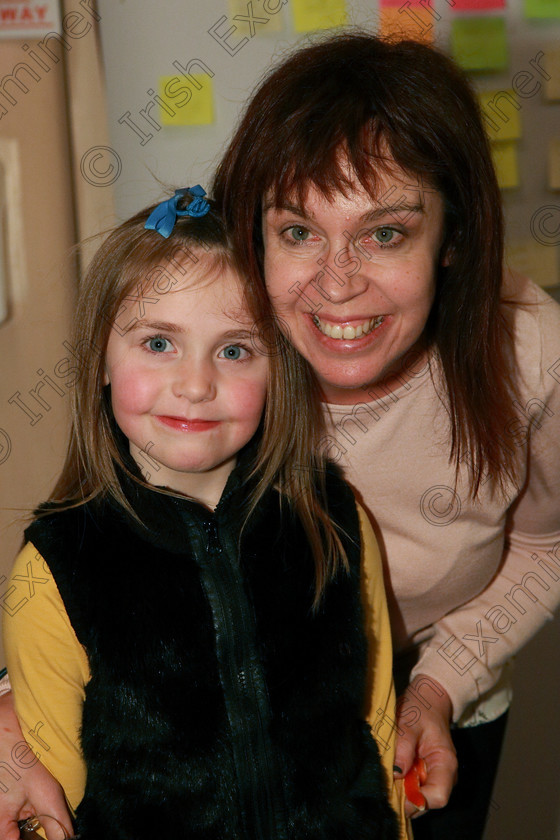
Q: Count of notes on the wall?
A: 13